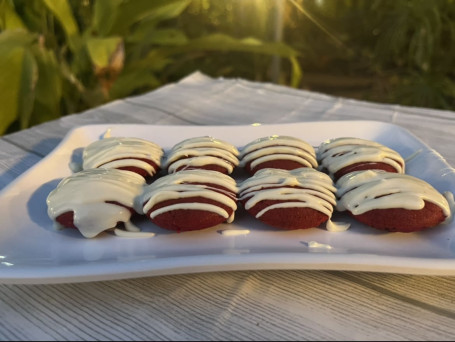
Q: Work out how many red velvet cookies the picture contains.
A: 8